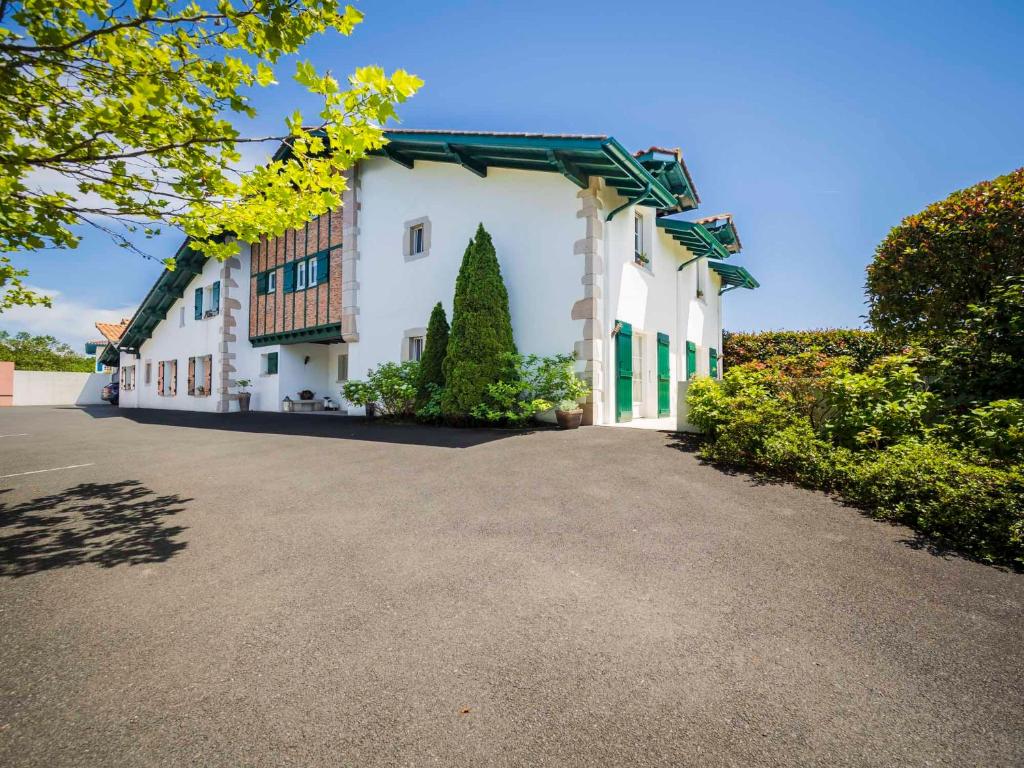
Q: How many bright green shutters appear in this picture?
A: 4